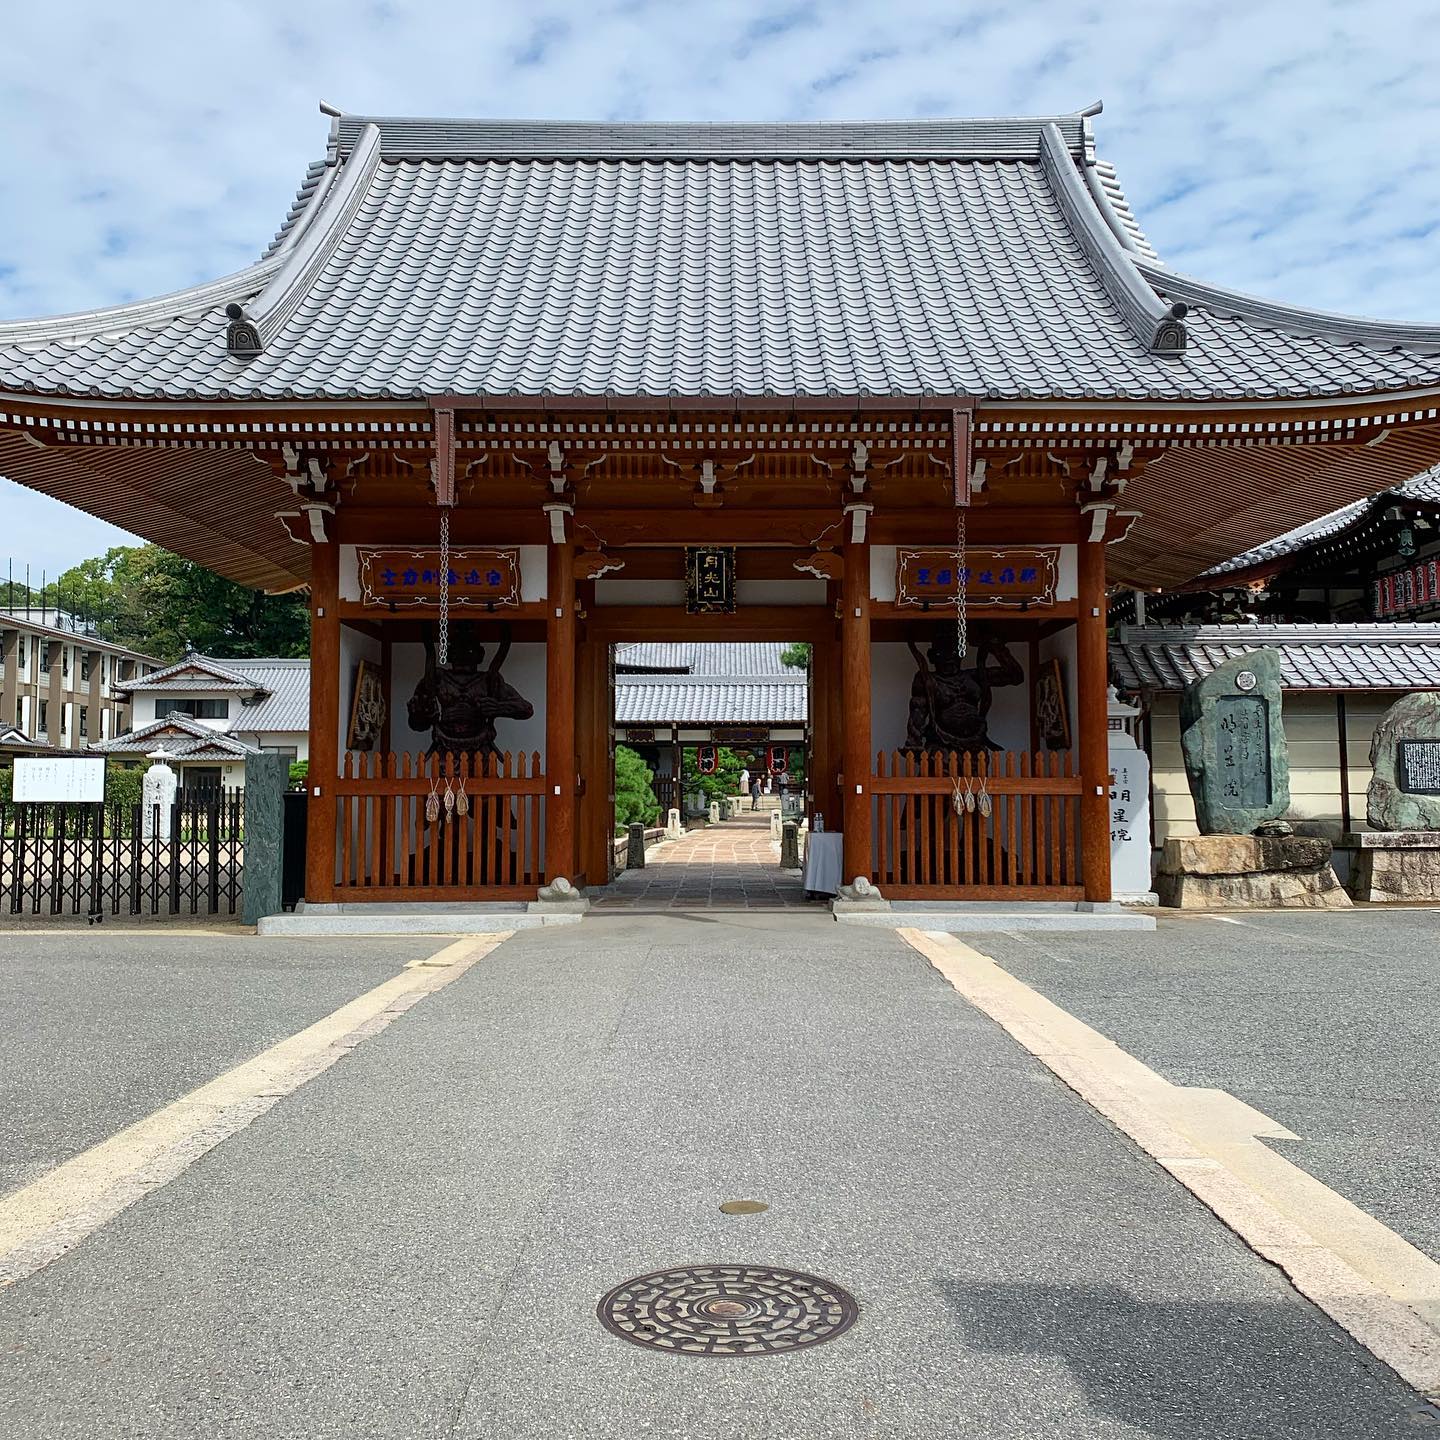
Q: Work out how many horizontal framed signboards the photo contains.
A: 2